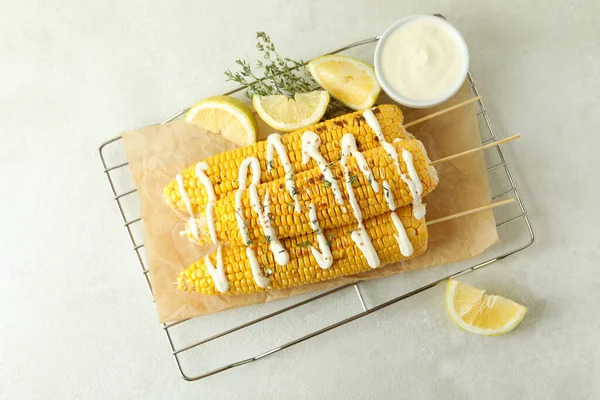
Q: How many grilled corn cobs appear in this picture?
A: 3